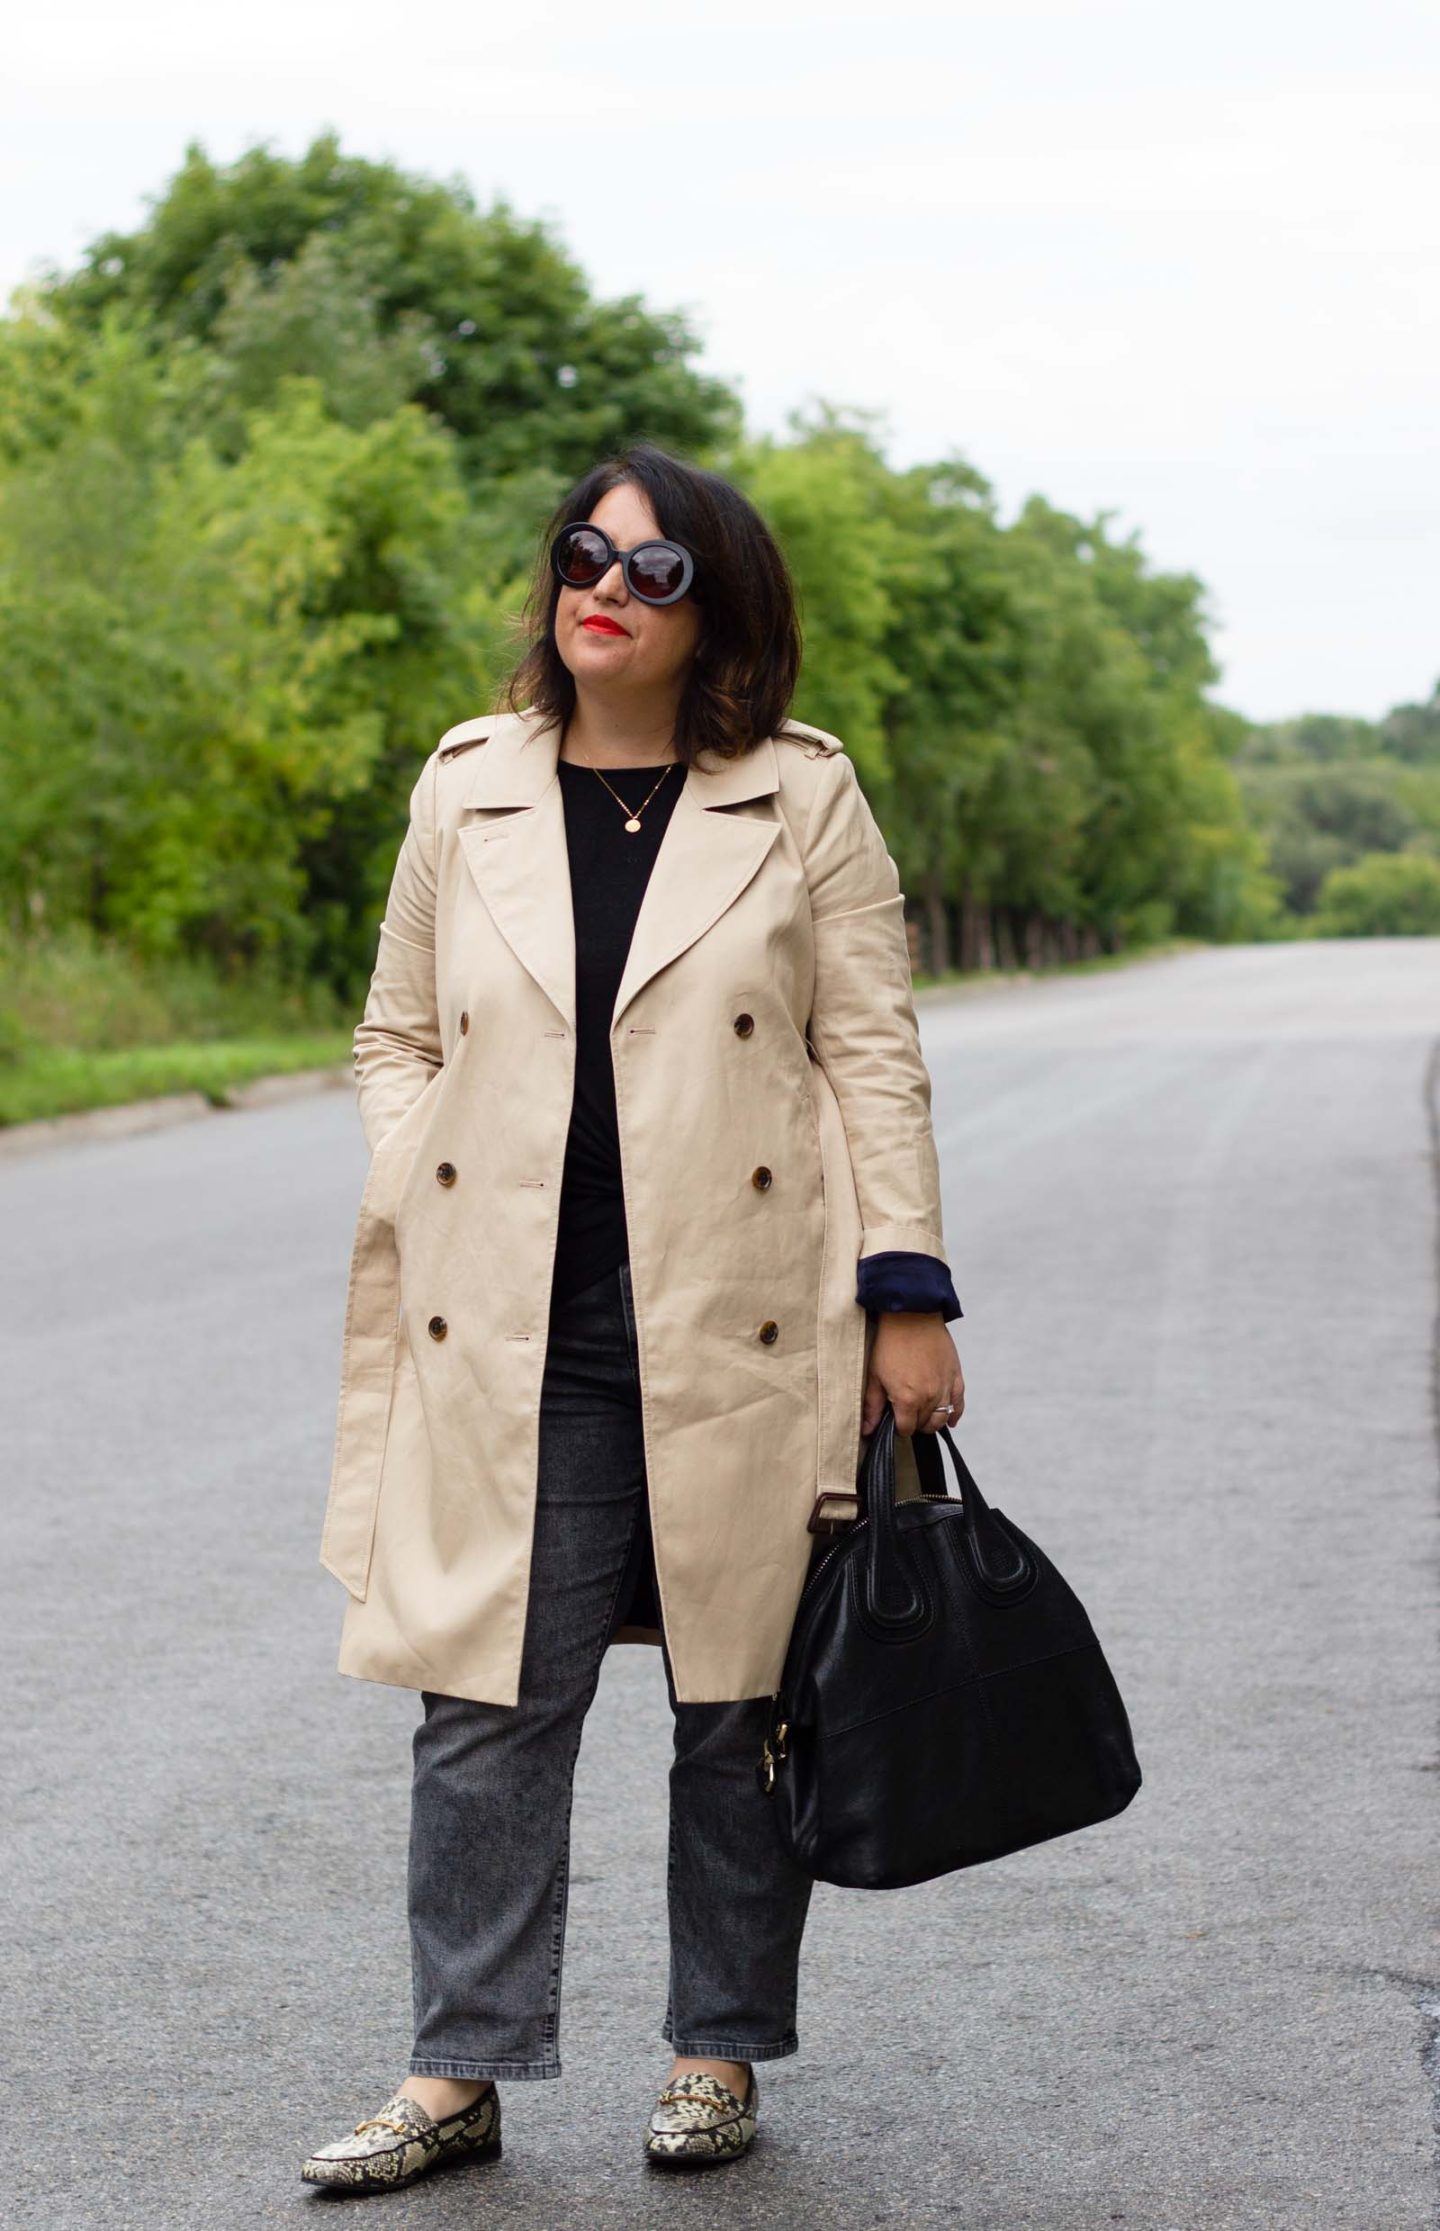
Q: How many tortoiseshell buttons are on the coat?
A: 6